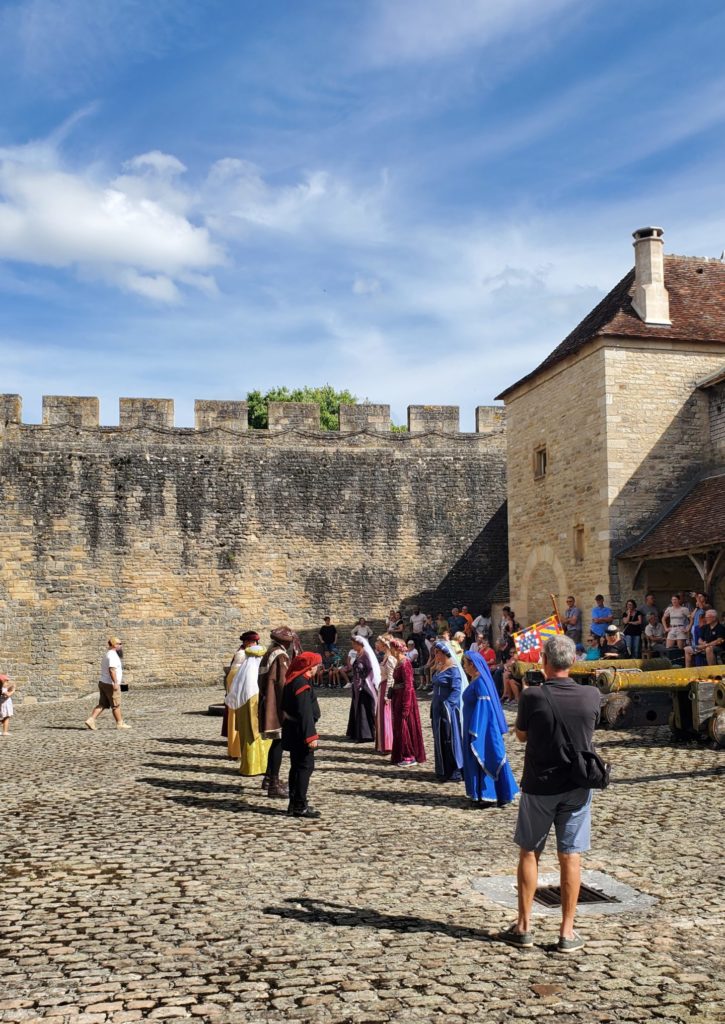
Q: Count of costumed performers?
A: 10